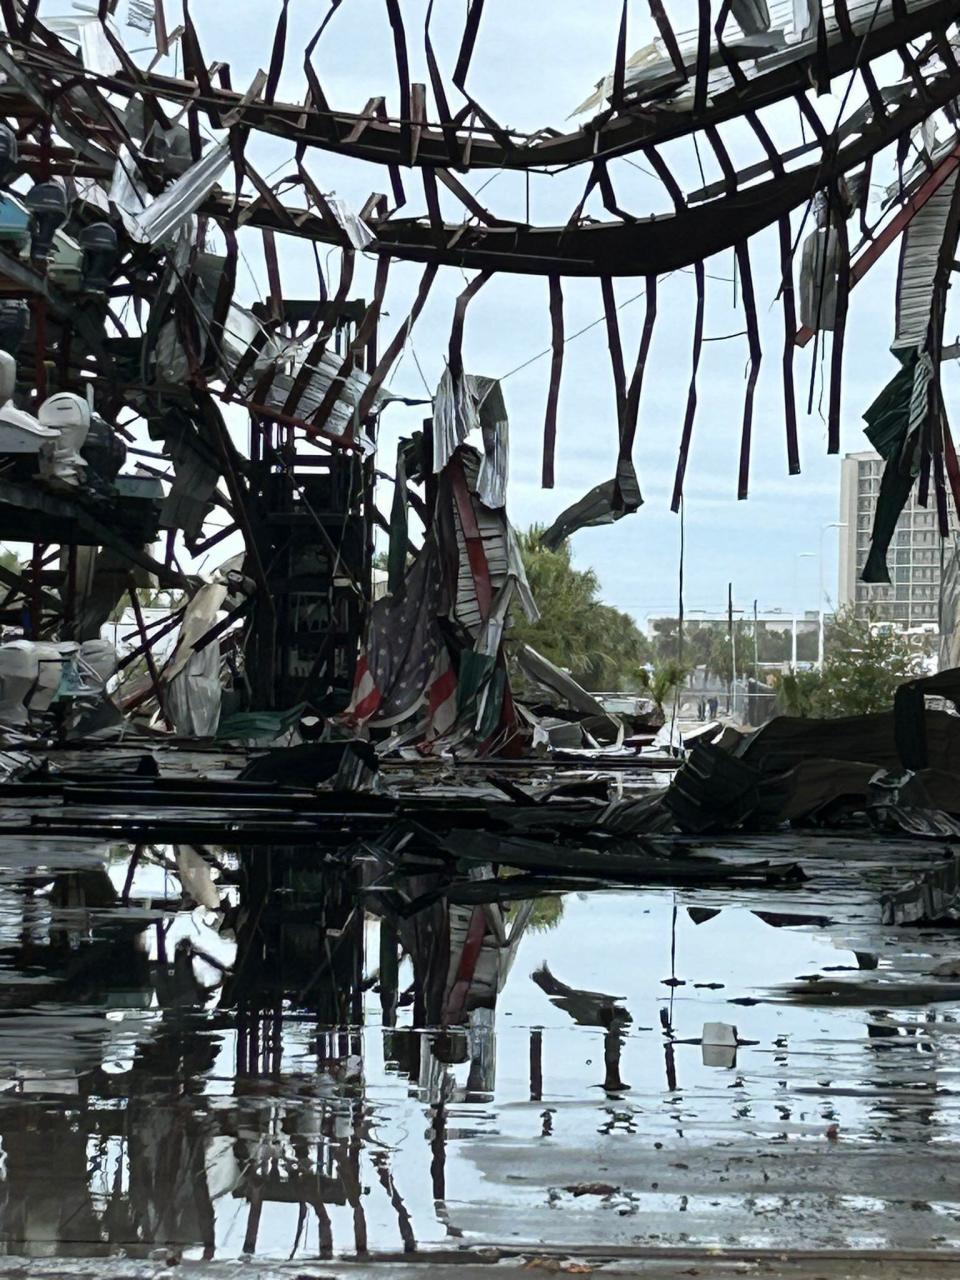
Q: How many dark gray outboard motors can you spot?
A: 5